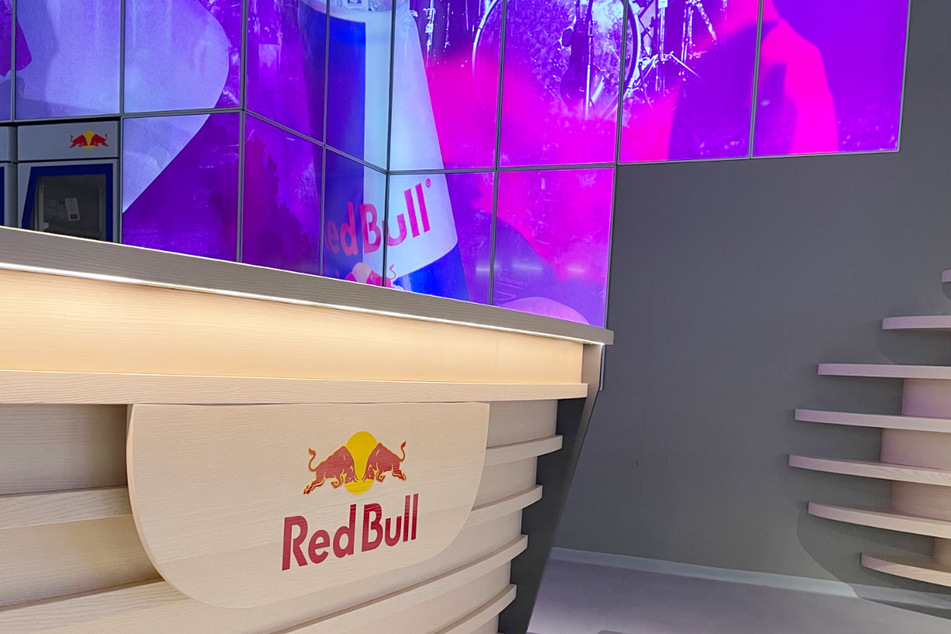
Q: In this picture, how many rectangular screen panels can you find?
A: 14